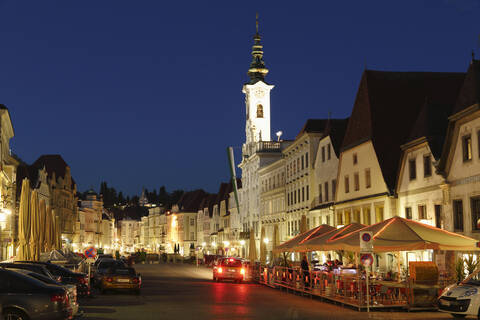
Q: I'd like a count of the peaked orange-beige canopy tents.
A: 3